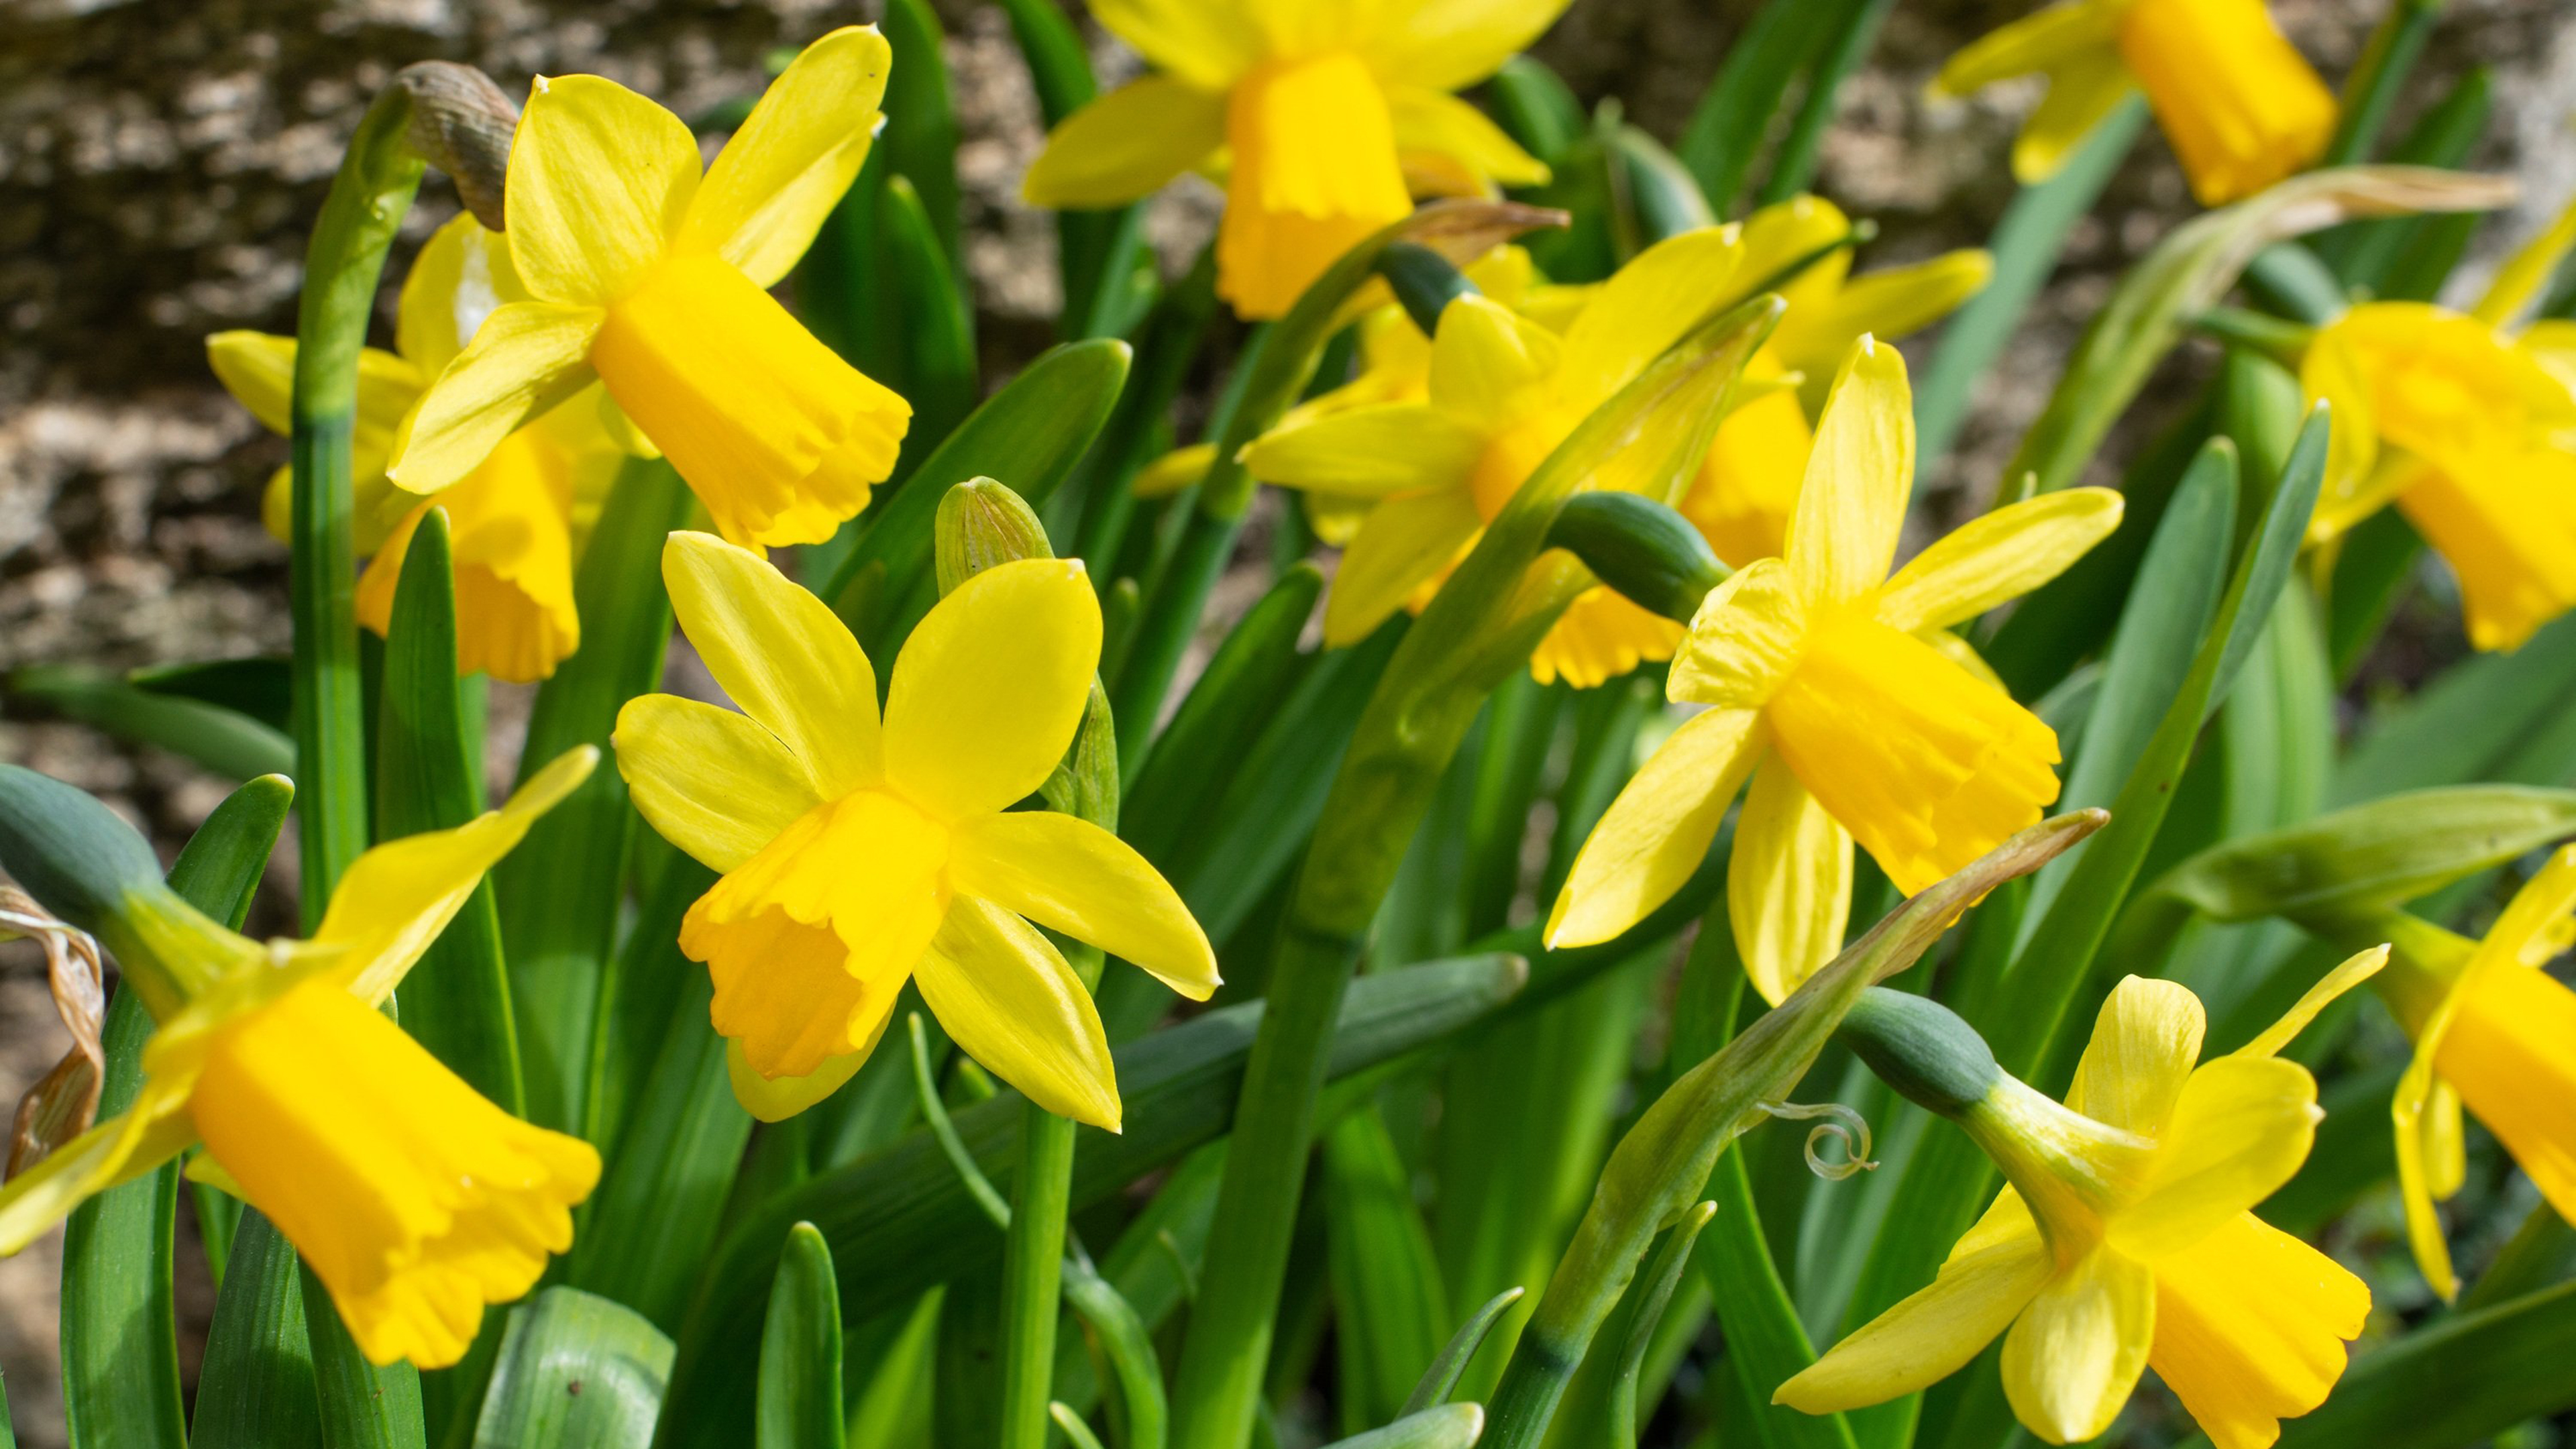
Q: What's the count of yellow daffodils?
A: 13